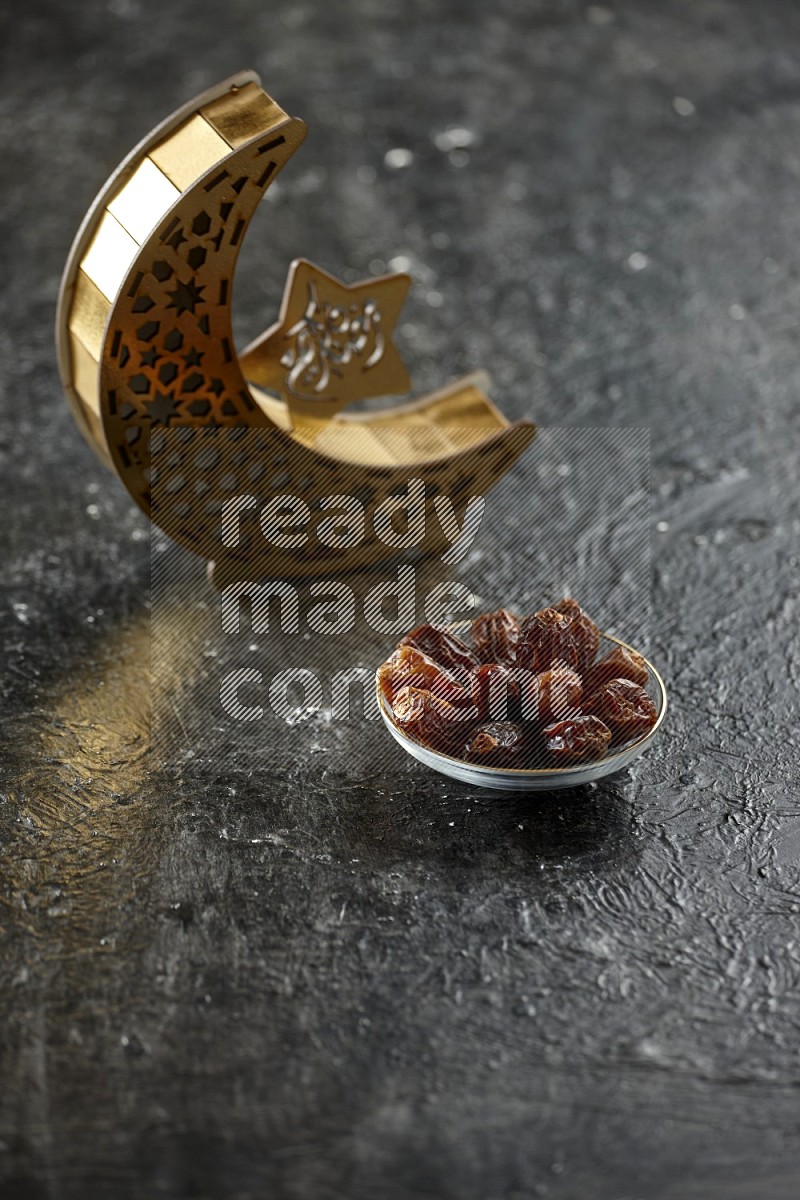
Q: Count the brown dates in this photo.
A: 12